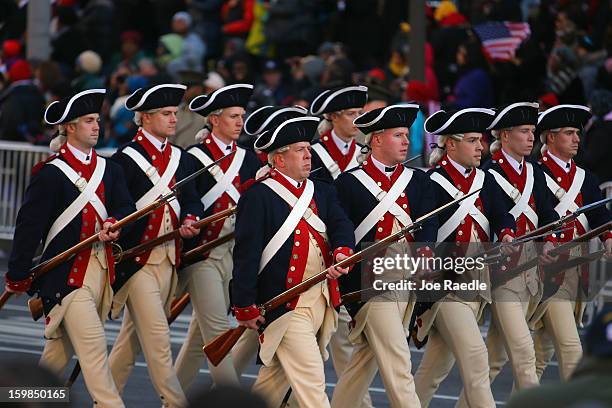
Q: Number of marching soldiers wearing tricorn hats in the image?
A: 10